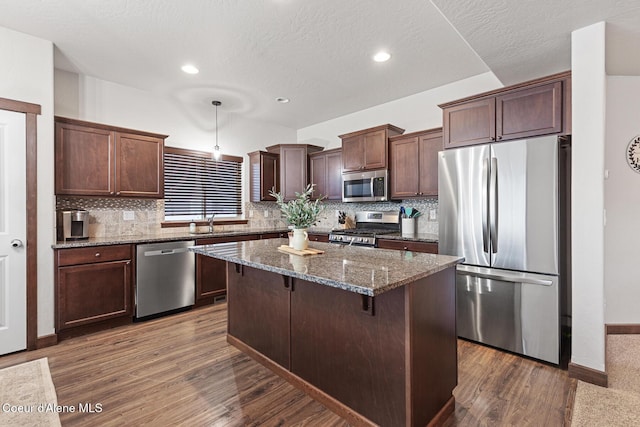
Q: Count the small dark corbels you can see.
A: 3